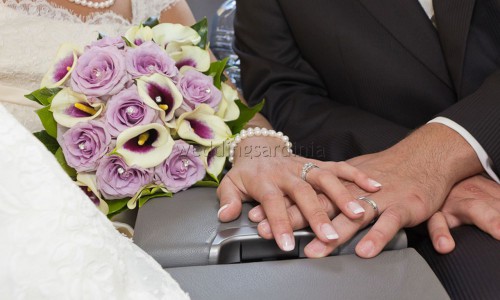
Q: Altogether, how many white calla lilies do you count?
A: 11